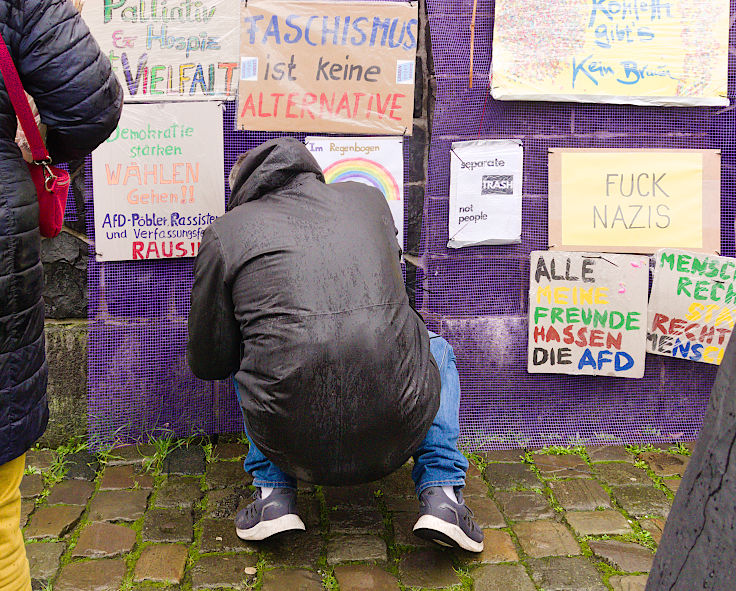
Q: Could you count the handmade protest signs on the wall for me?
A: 9